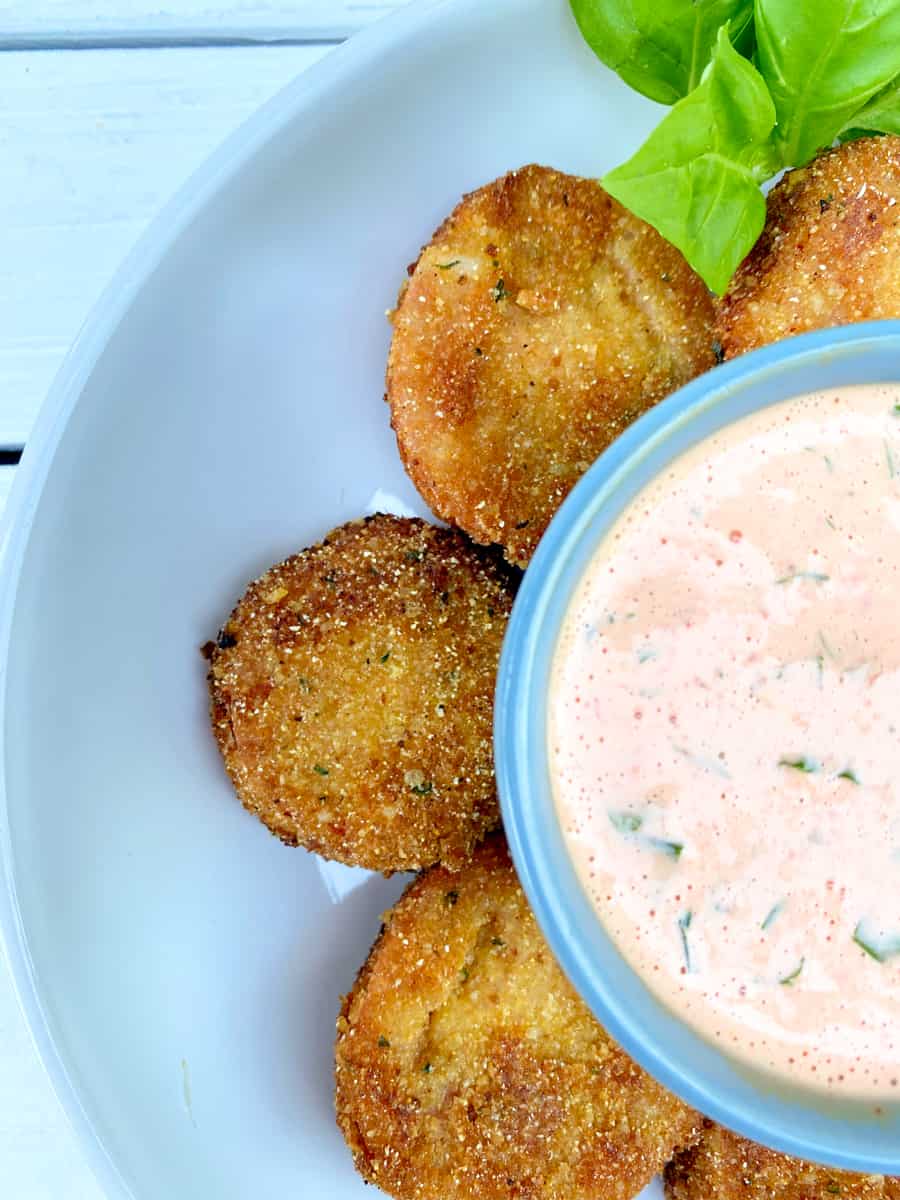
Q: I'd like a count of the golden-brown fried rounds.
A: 5